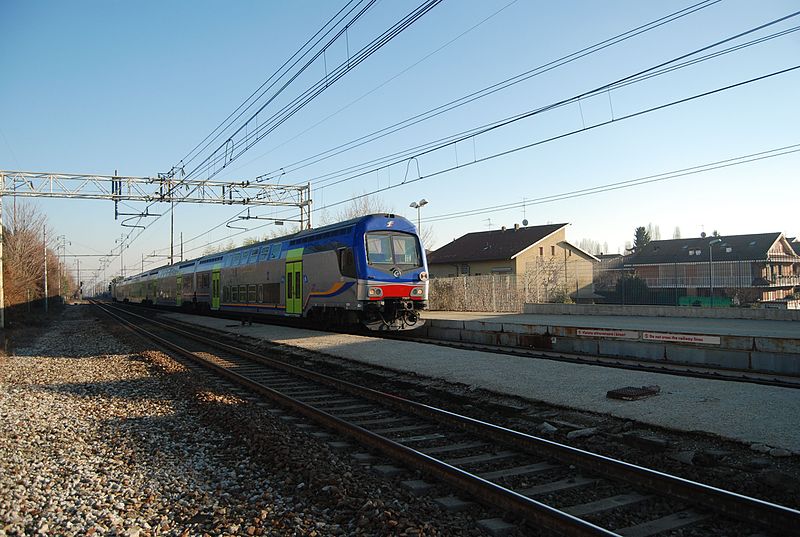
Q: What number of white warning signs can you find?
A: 2